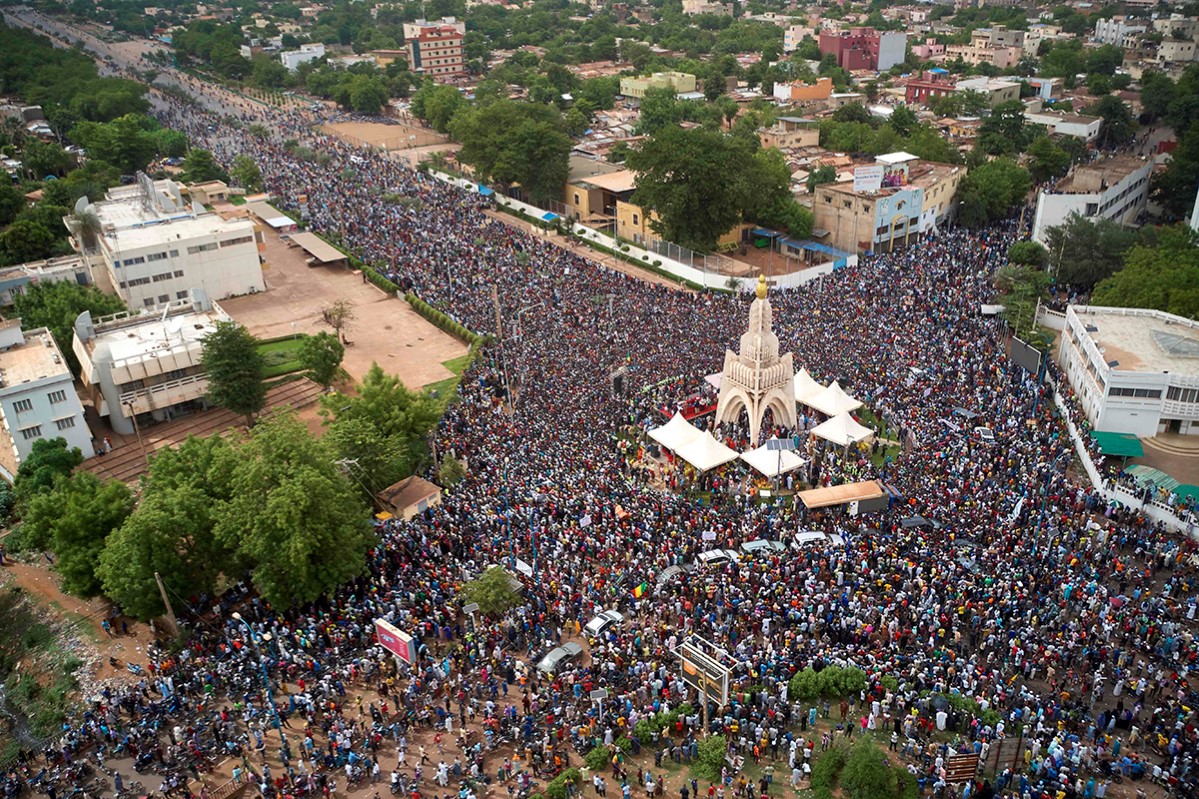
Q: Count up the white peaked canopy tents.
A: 6